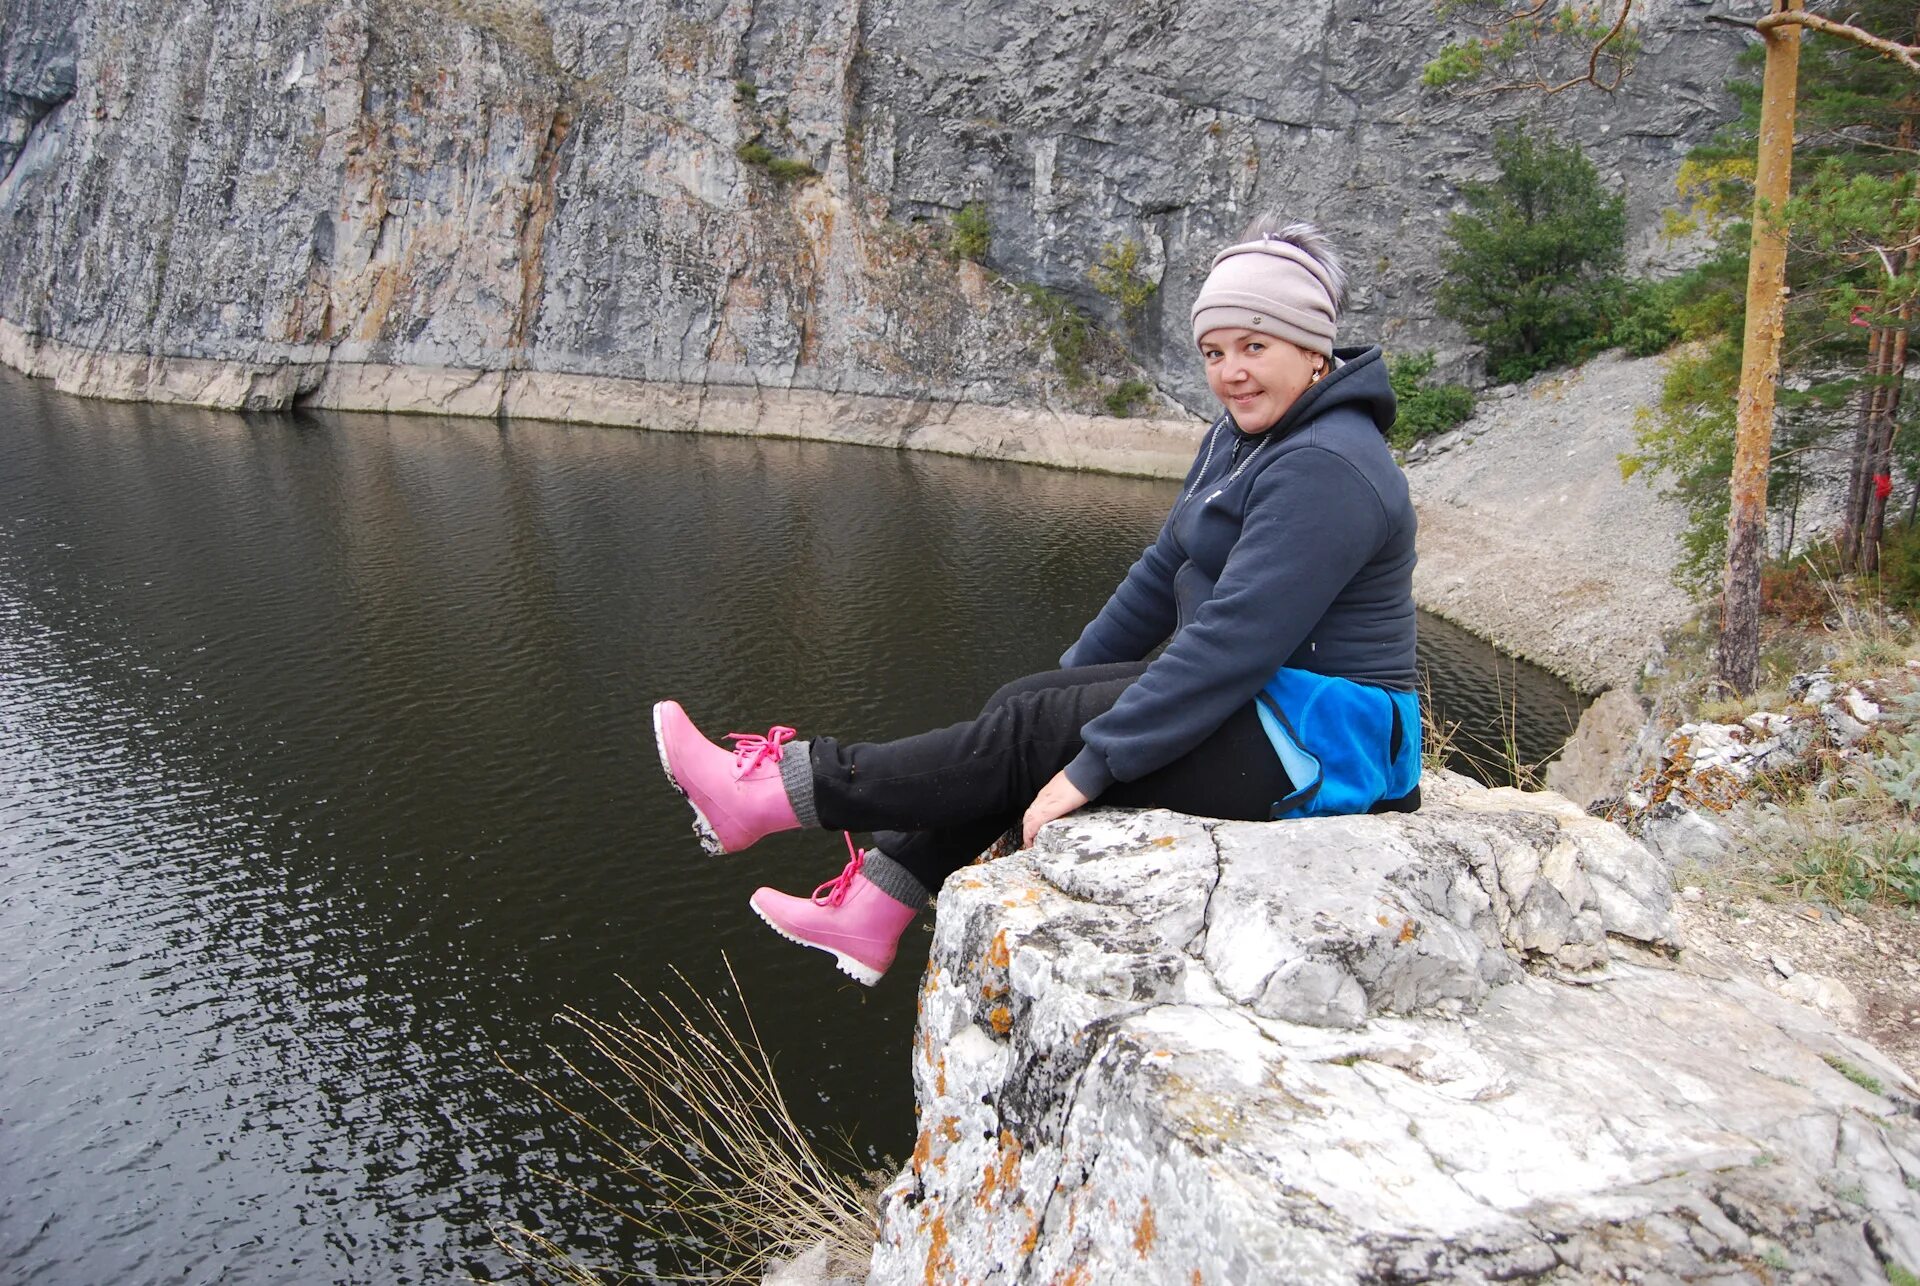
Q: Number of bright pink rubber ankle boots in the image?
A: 2